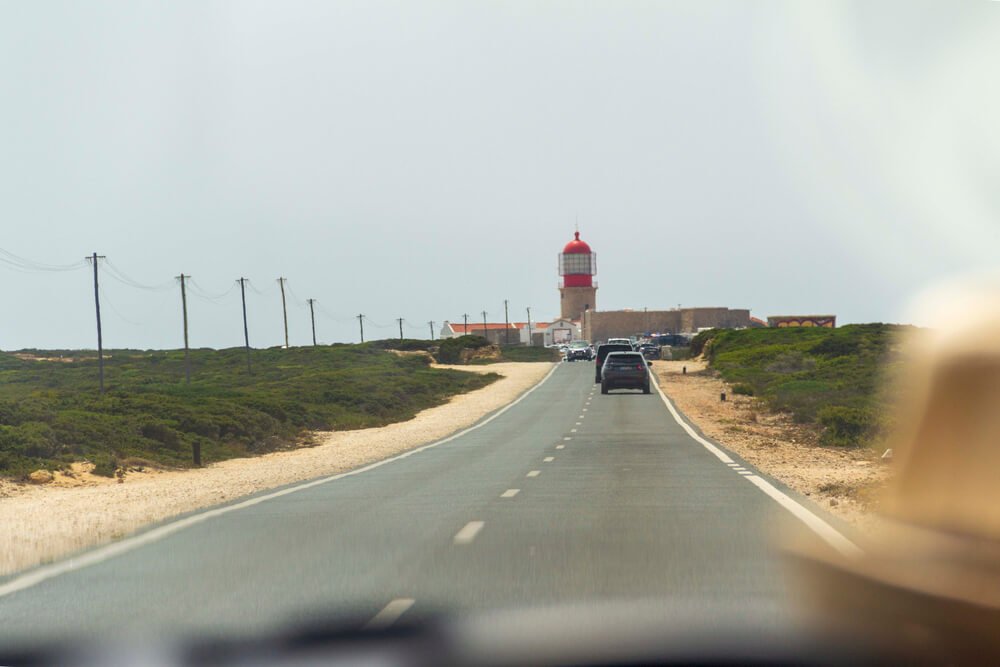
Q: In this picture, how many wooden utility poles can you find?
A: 12